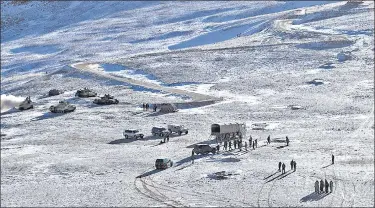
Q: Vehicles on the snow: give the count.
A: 11